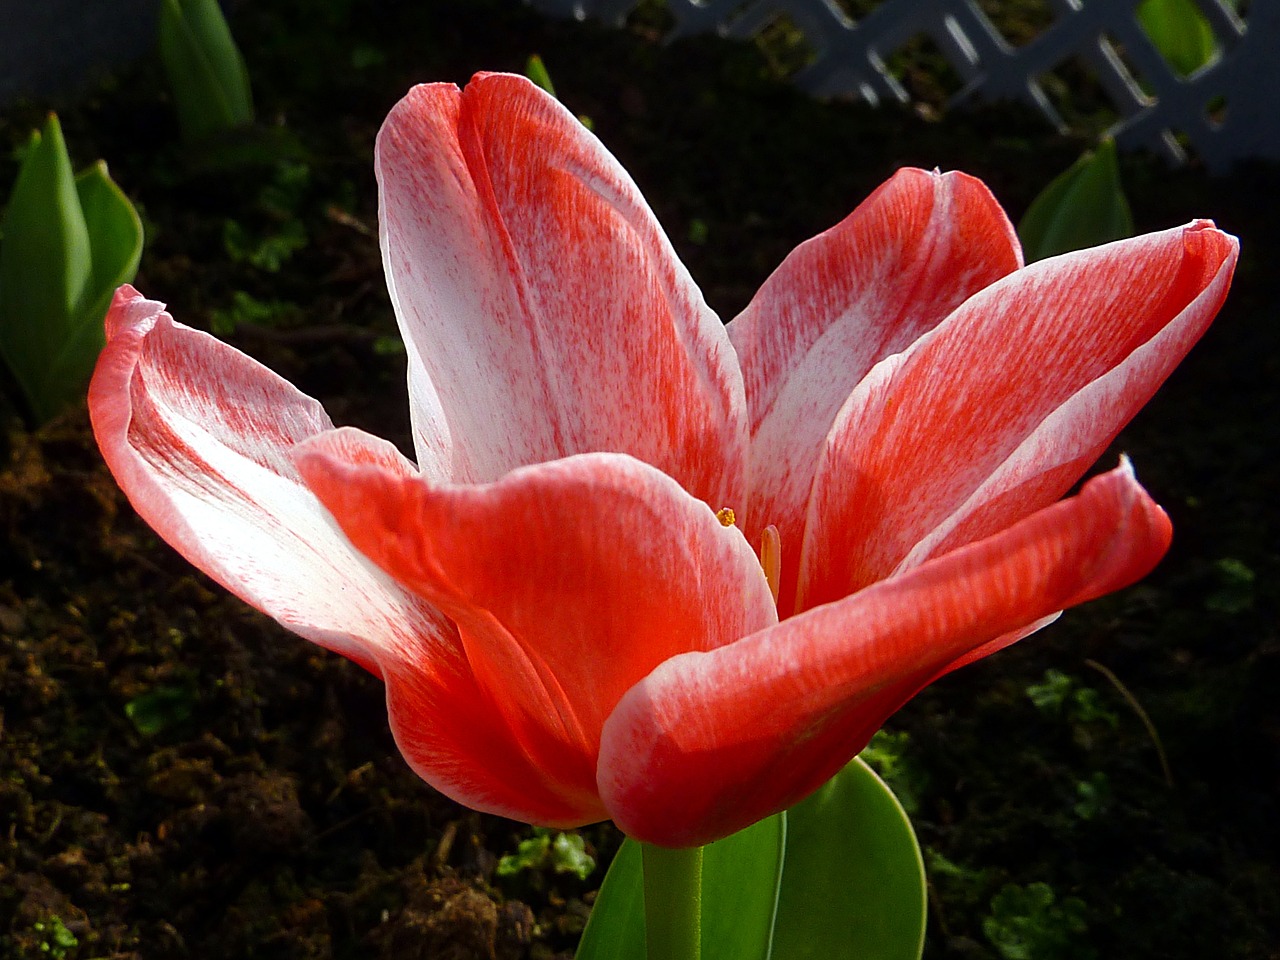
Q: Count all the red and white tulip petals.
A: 6